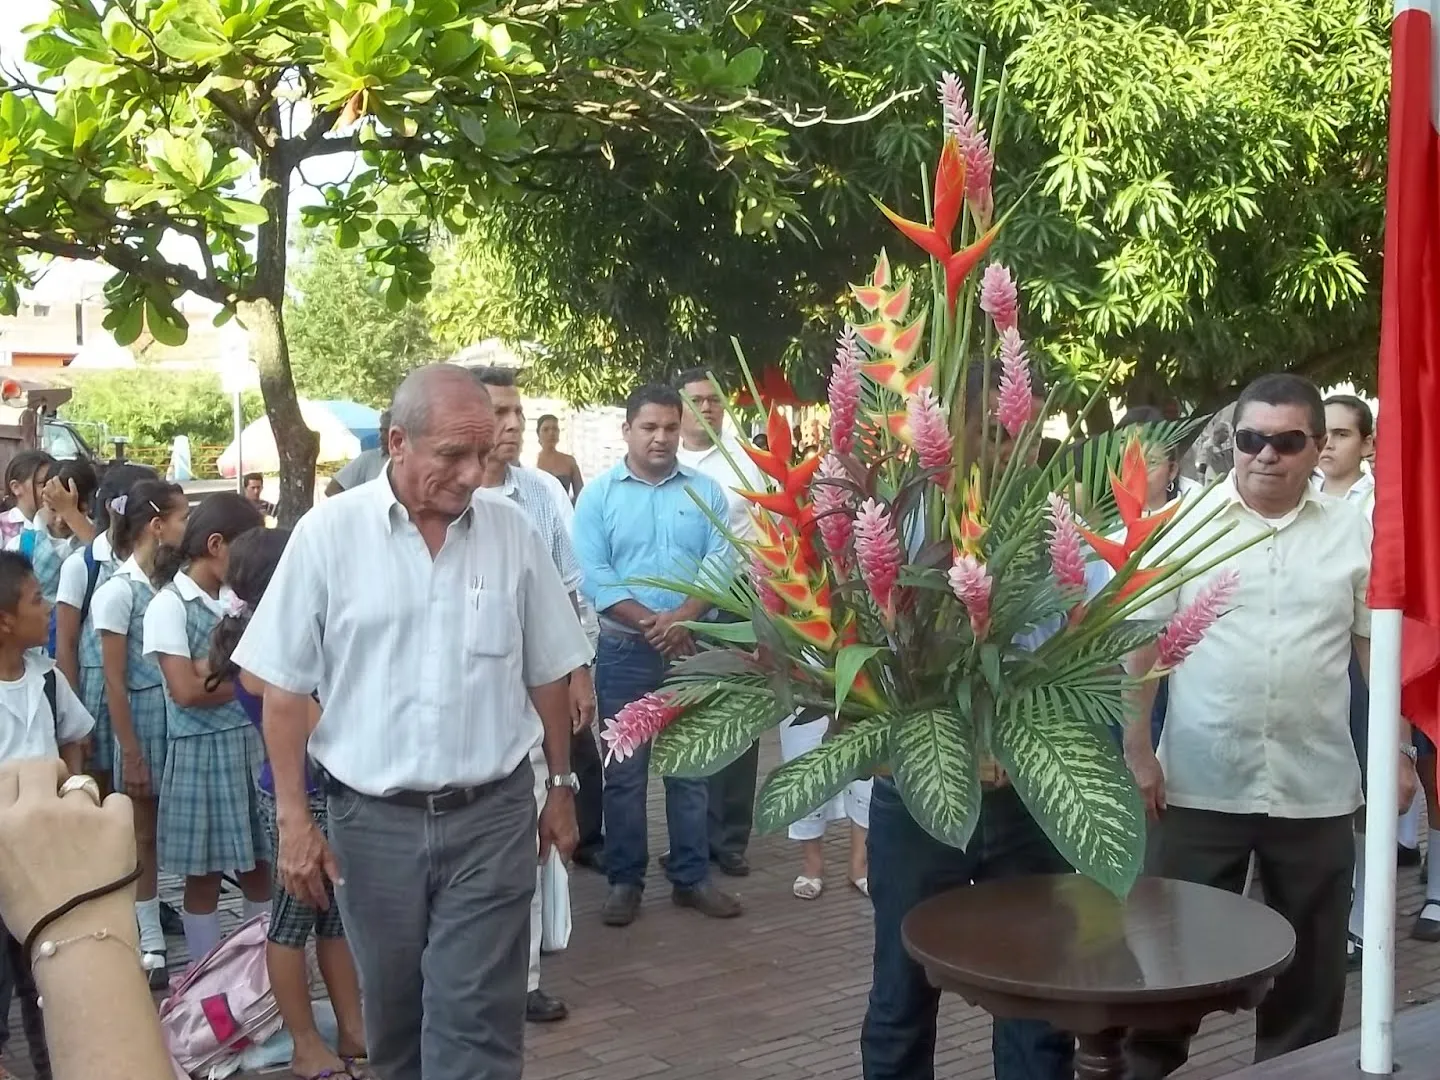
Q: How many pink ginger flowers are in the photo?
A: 12